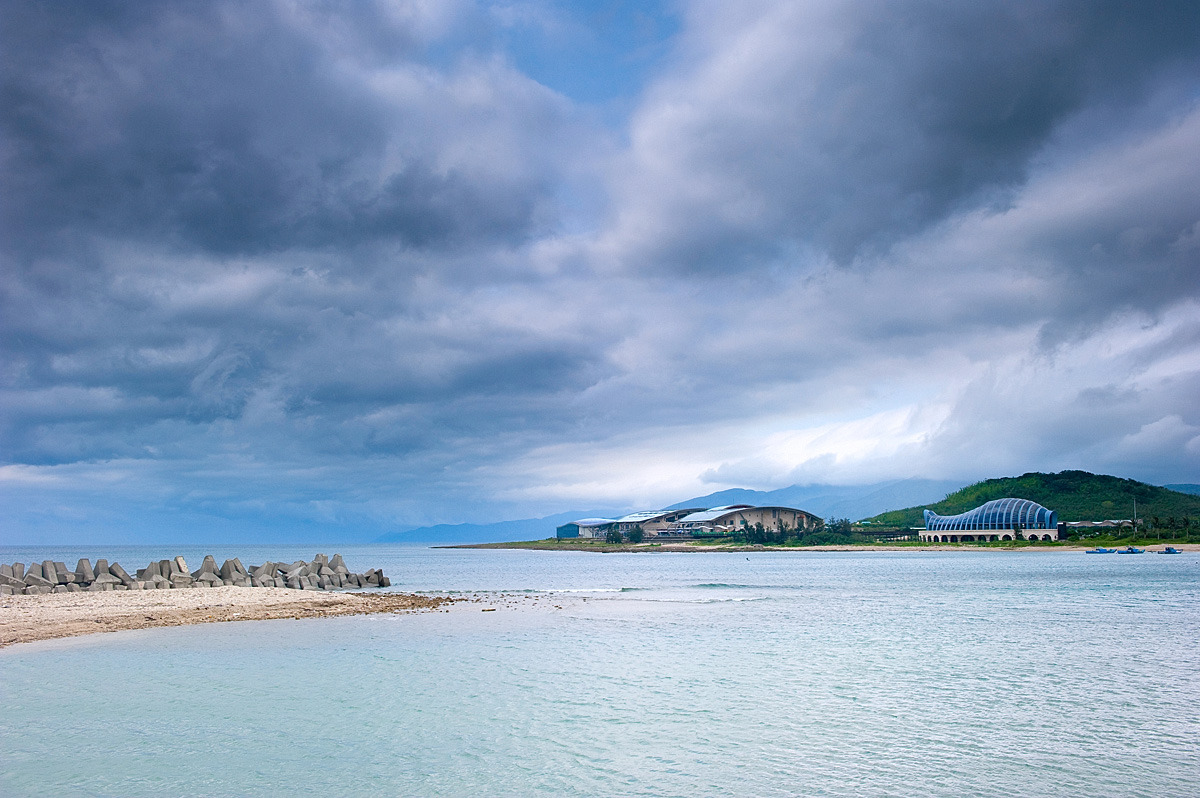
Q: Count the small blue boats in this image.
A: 3